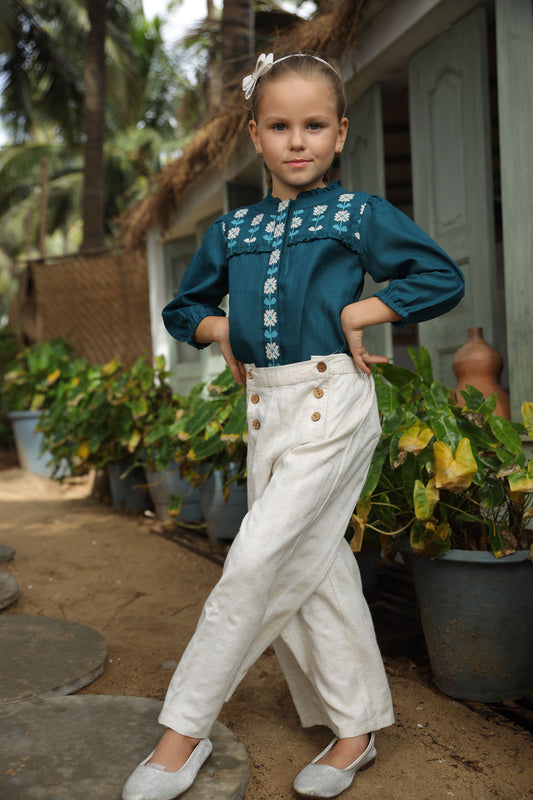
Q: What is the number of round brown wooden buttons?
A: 6